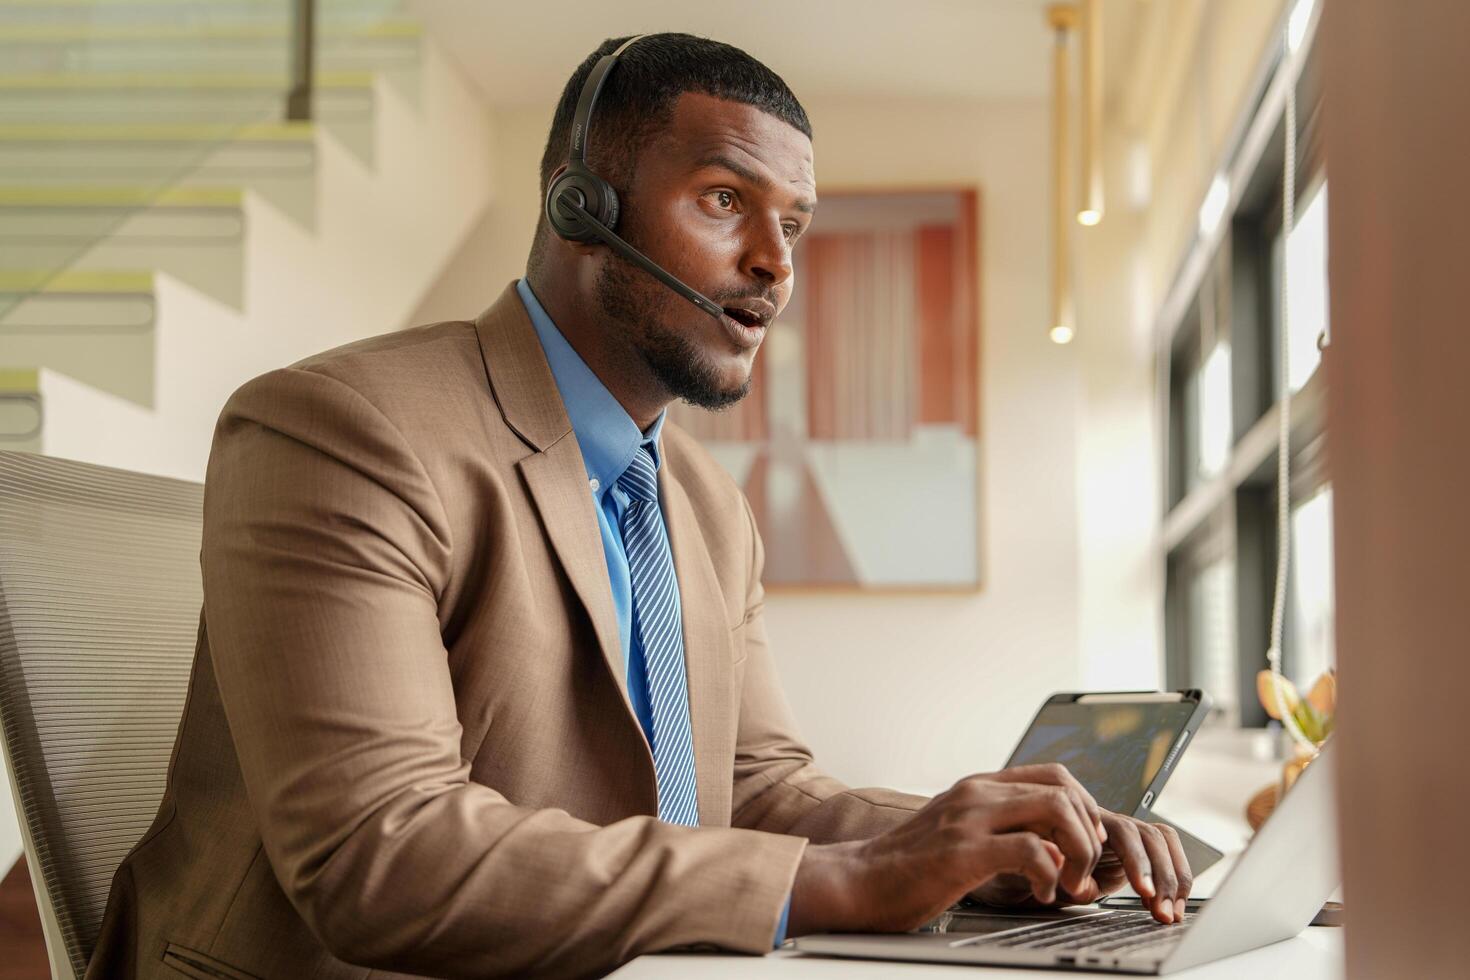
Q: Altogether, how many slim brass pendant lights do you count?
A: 2